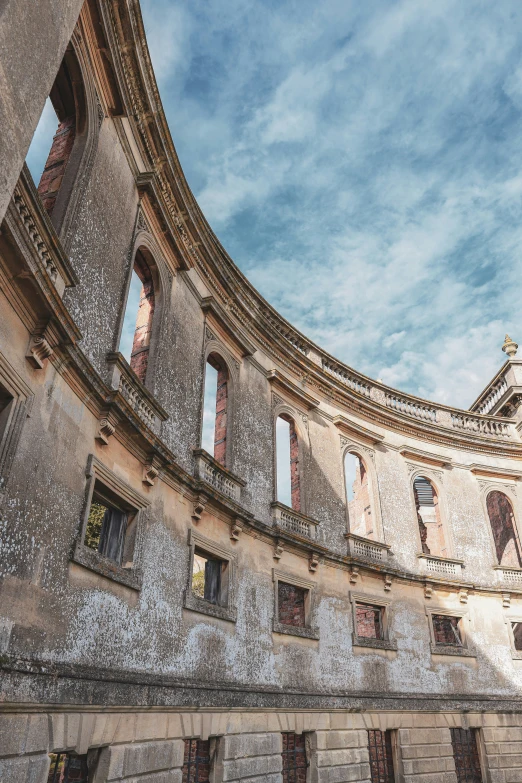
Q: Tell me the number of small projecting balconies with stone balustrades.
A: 7